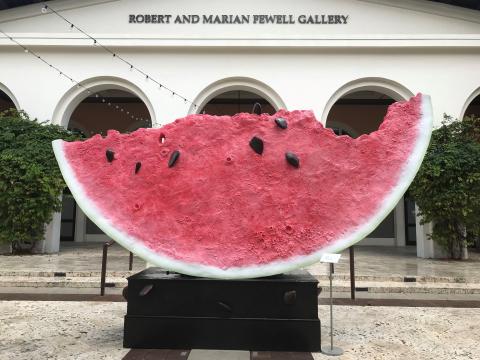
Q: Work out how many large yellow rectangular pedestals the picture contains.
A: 0